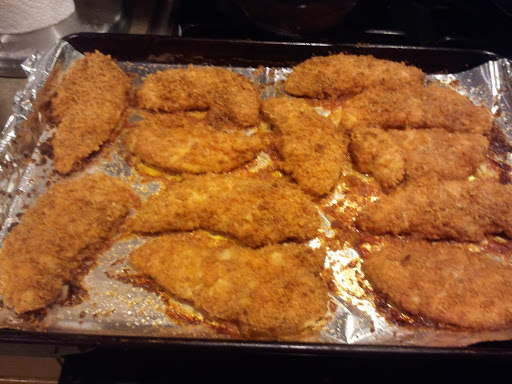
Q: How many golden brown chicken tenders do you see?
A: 12